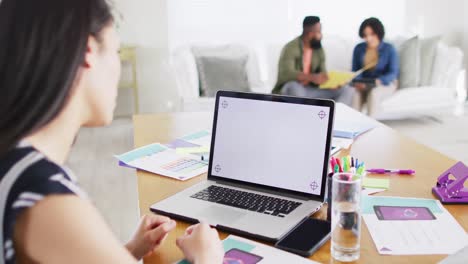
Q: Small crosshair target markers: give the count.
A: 4